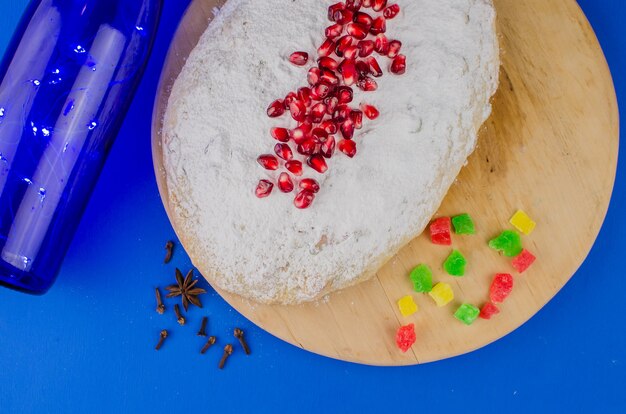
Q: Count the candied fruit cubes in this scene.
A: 13